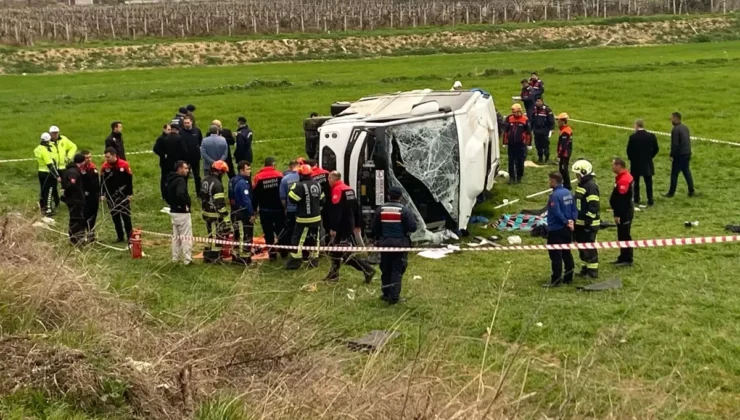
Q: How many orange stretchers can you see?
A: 1